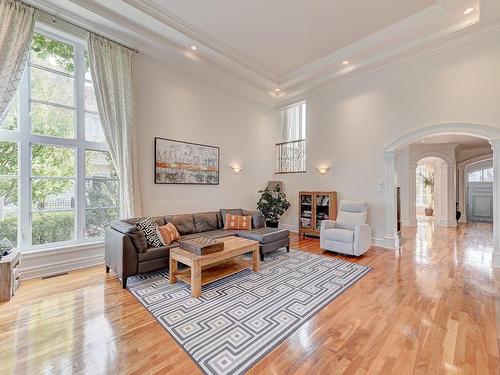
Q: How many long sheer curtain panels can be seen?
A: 2